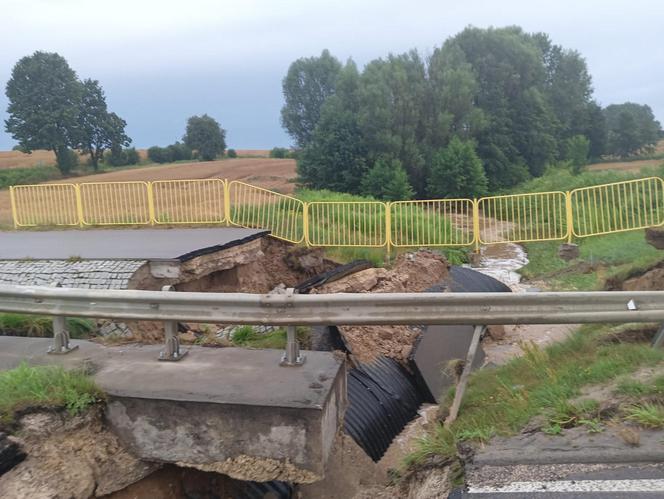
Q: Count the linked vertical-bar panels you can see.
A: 8